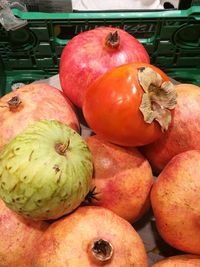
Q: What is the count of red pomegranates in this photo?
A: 1